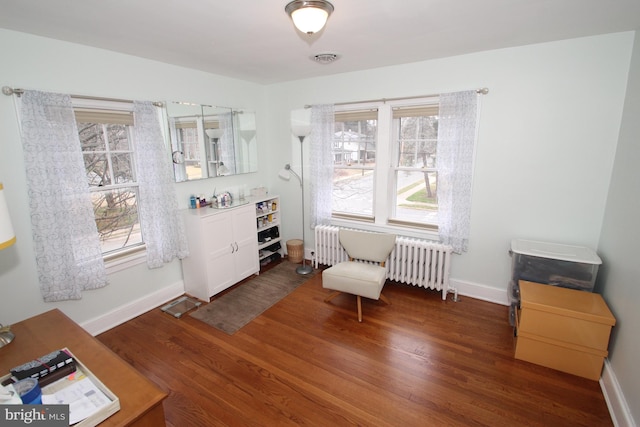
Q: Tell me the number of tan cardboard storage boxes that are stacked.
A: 2